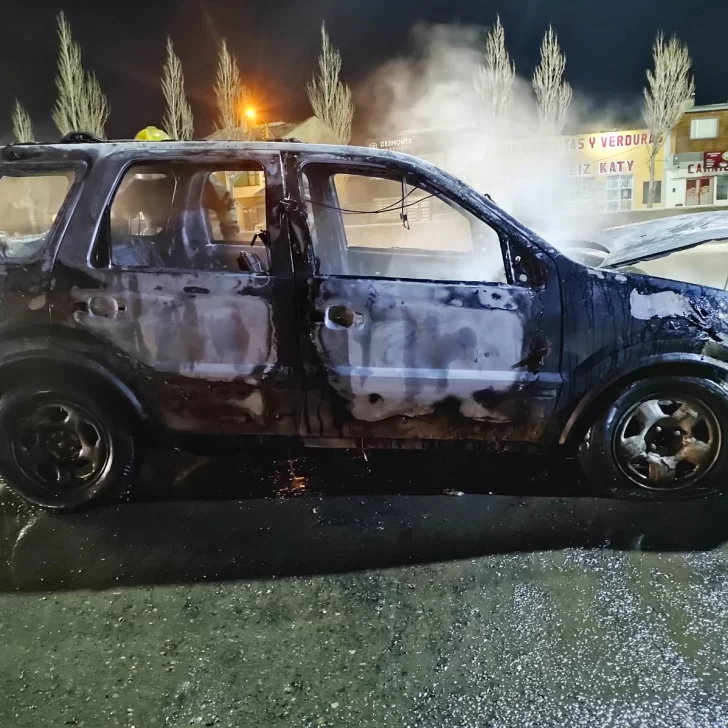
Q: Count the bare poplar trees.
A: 8